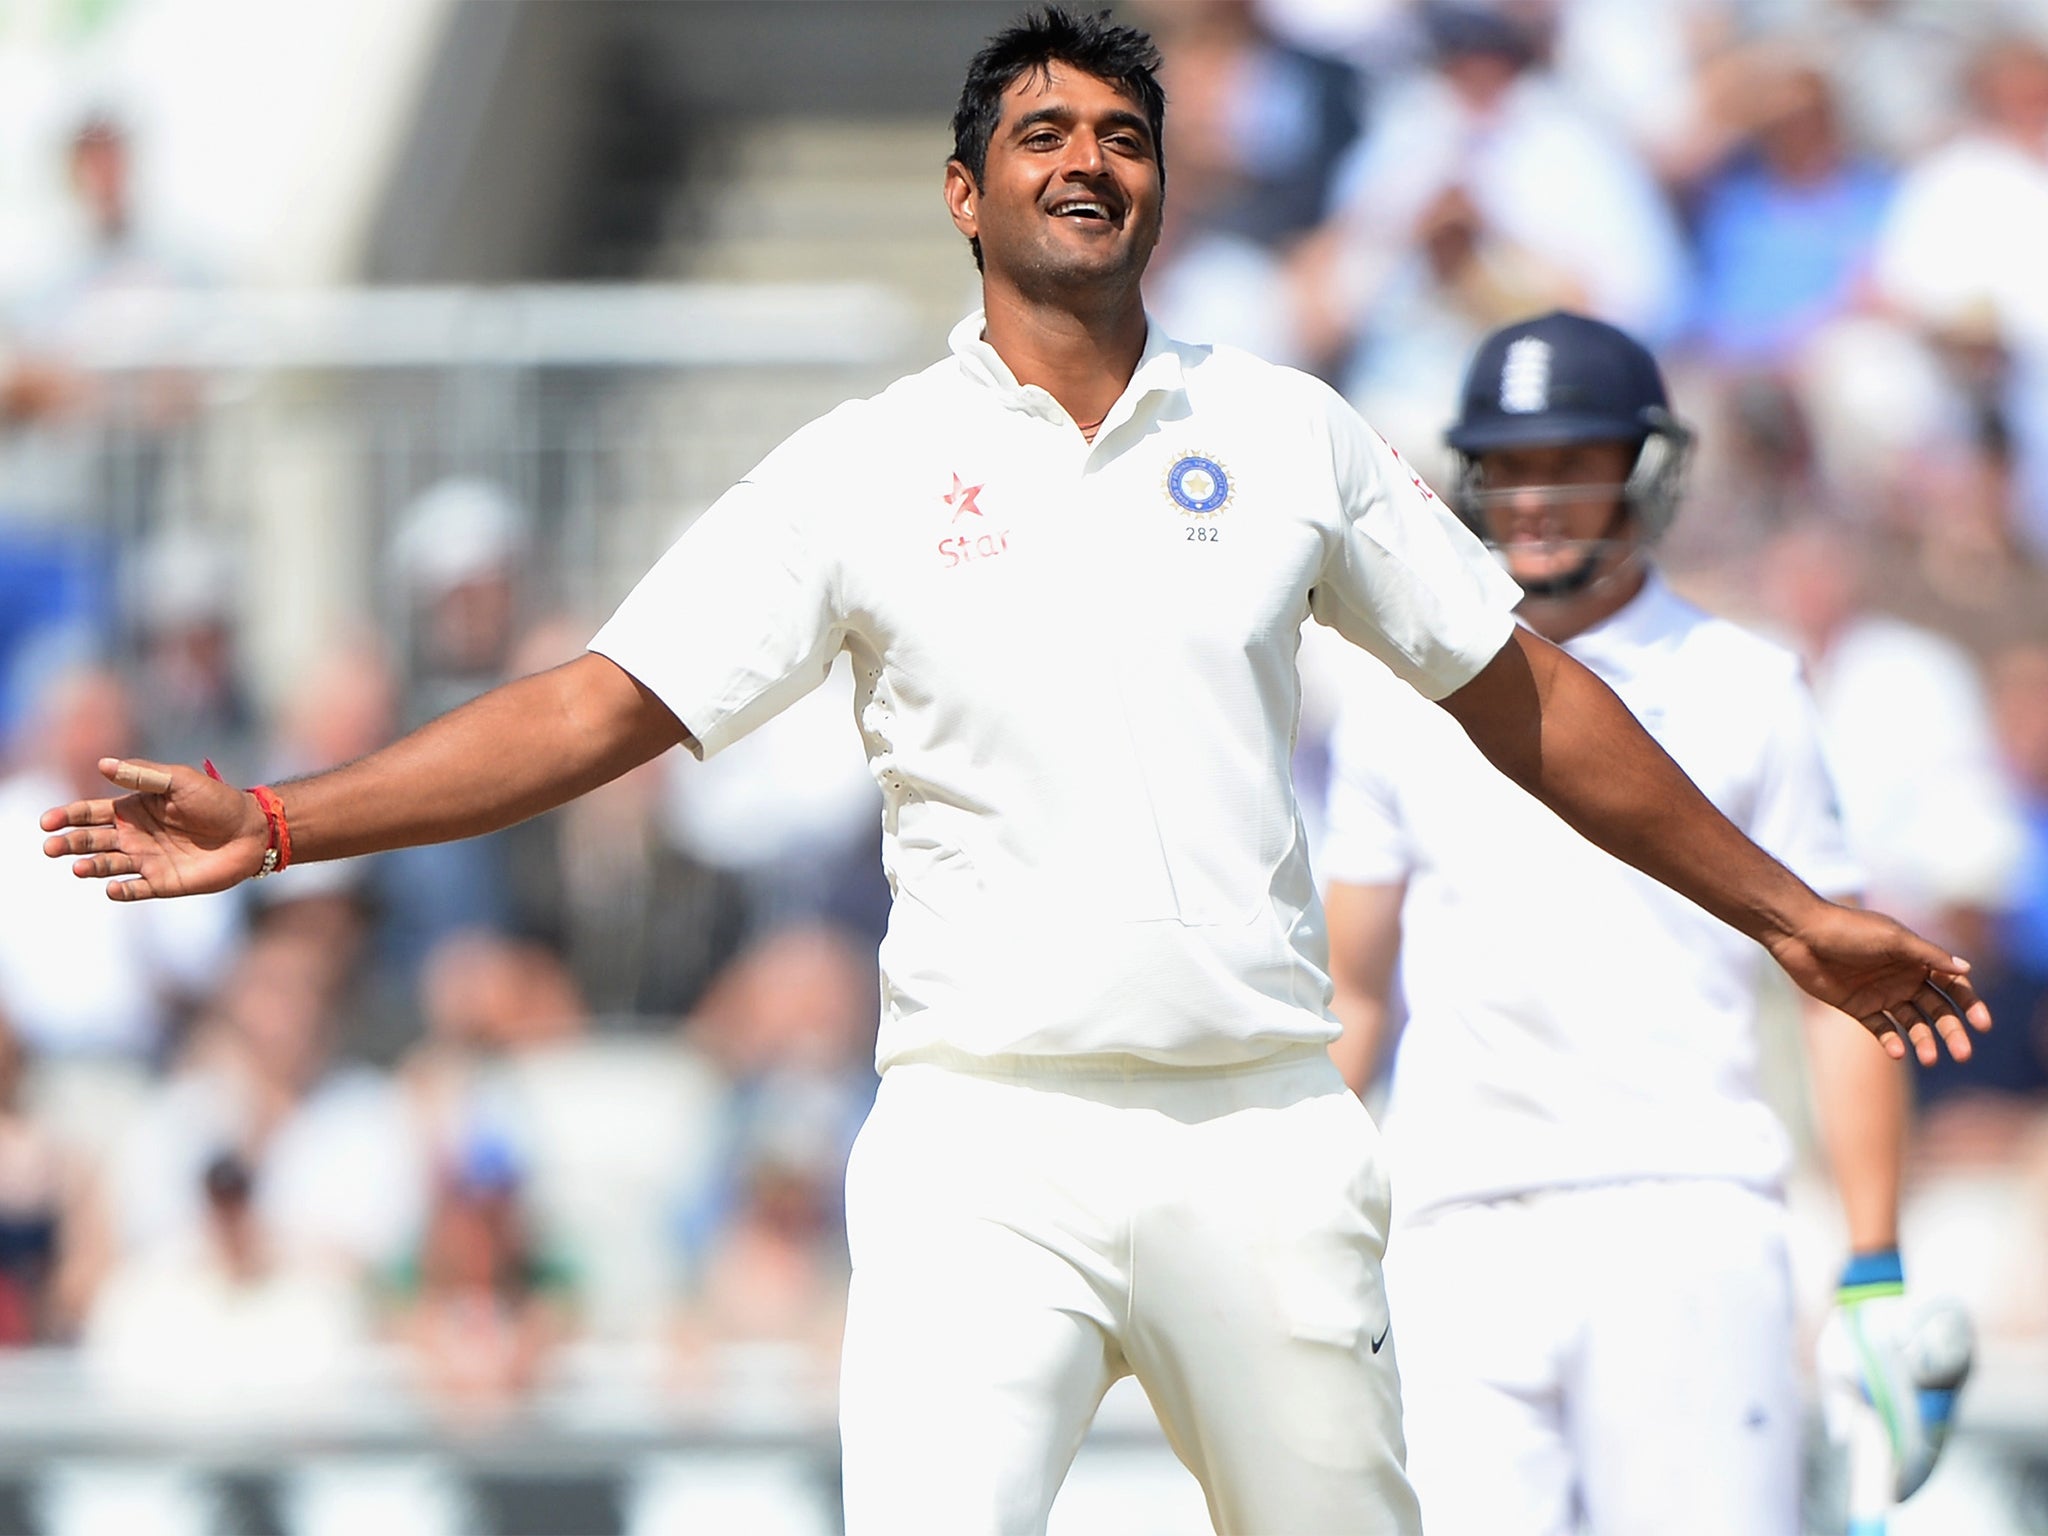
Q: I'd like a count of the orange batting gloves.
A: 0